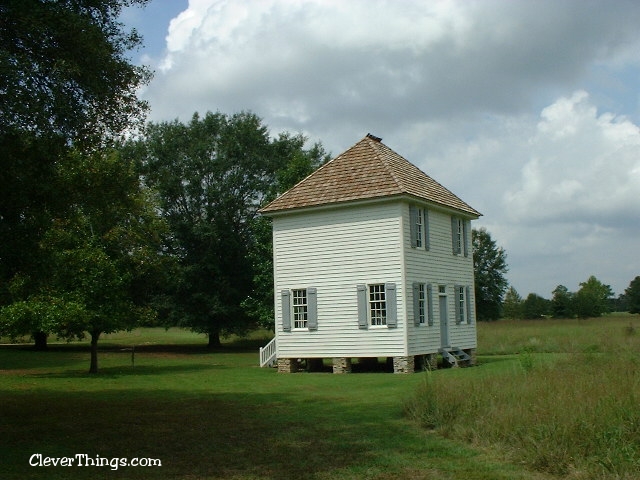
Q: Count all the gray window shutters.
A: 12